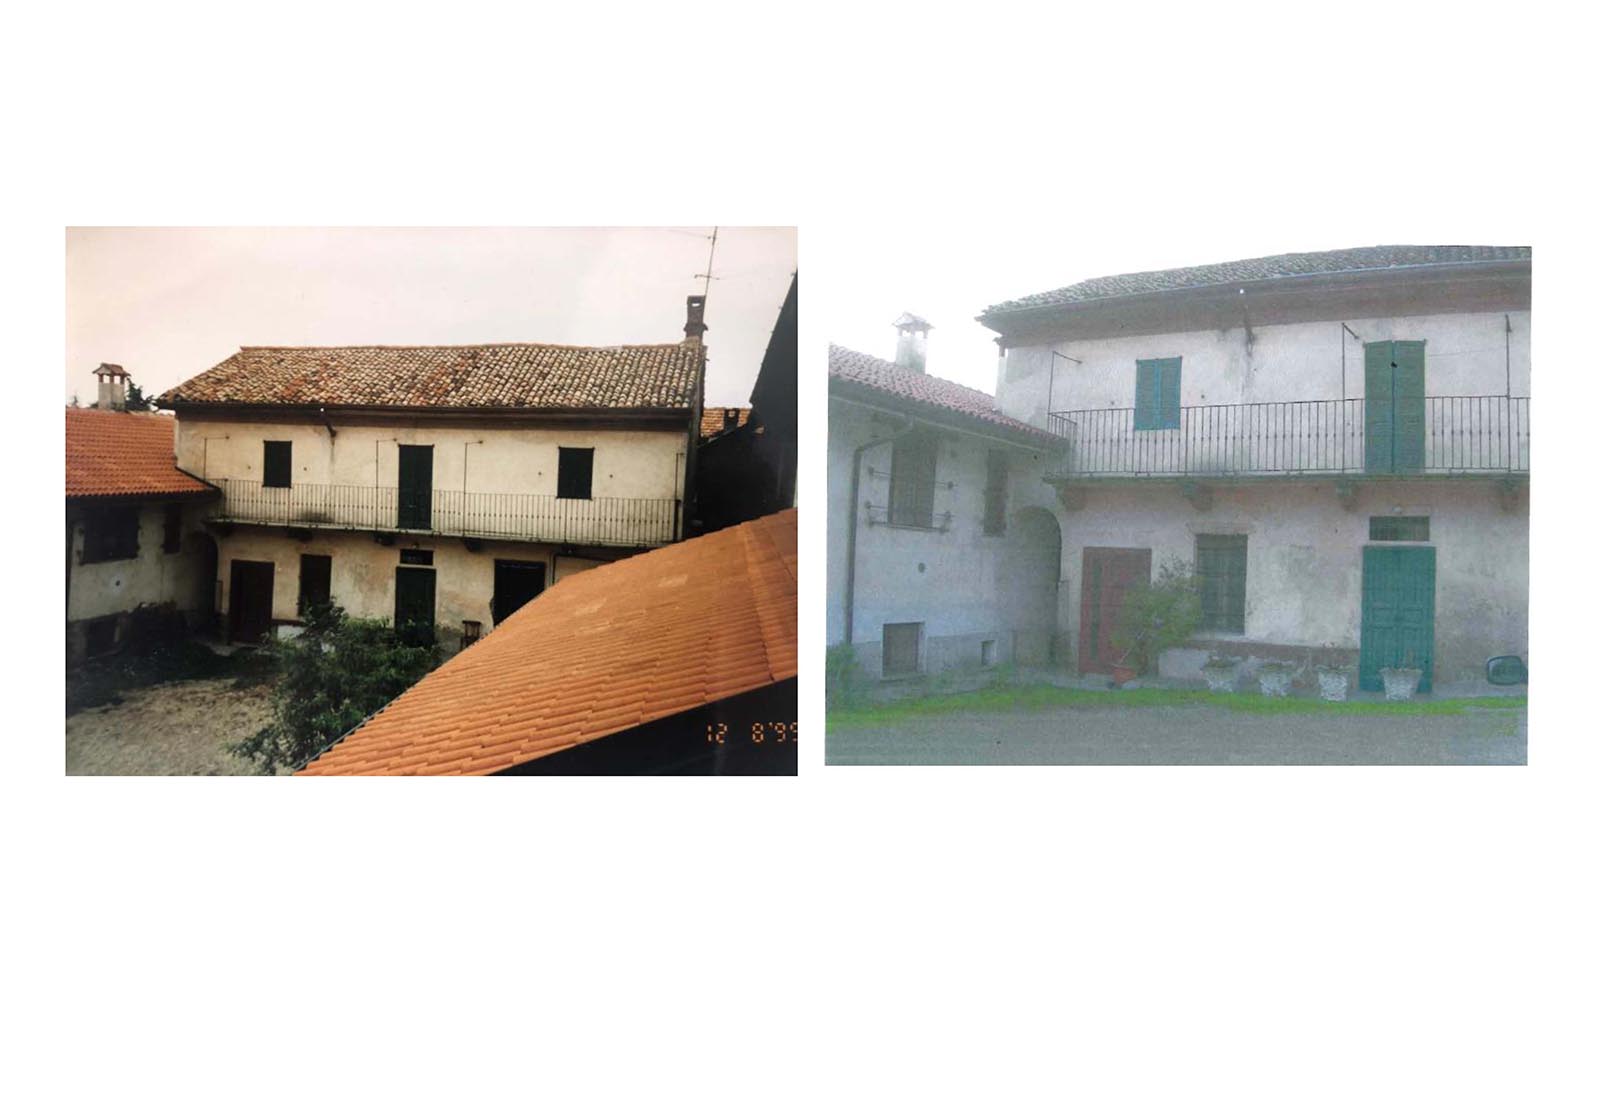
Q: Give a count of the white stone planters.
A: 4